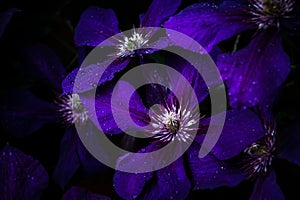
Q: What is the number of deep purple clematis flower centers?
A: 5